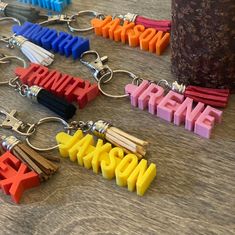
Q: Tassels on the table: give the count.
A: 7